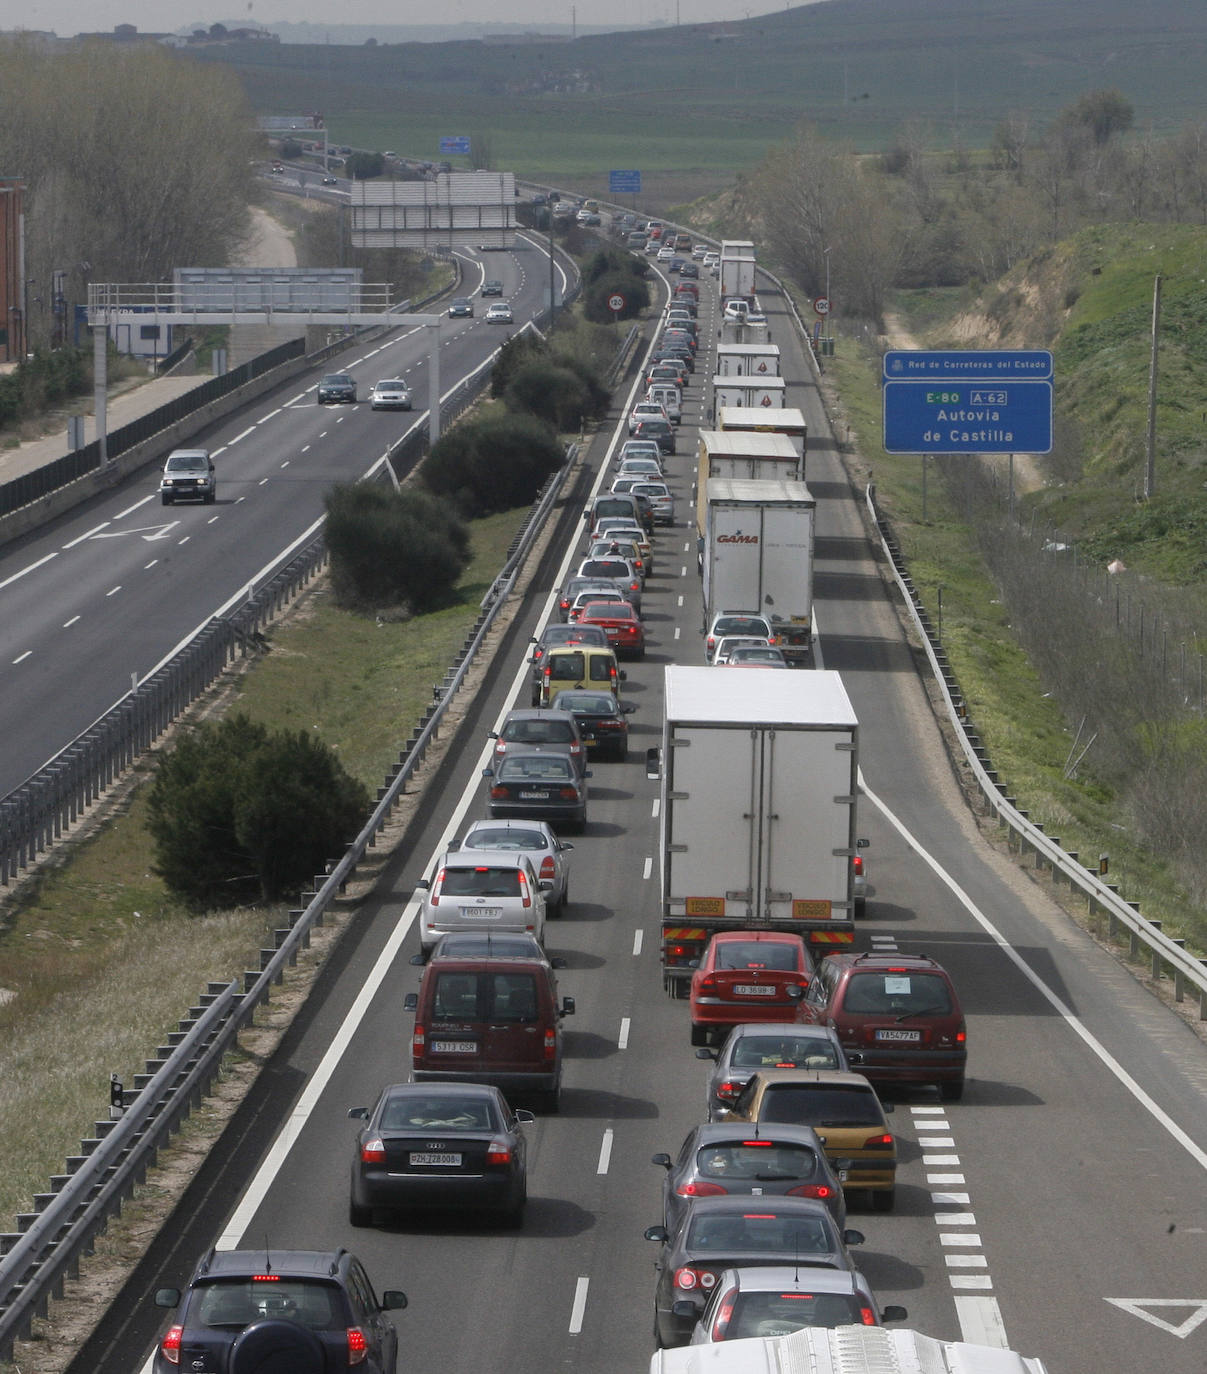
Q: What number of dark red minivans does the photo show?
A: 2